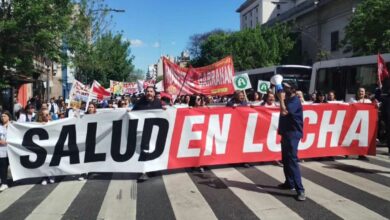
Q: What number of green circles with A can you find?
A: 2